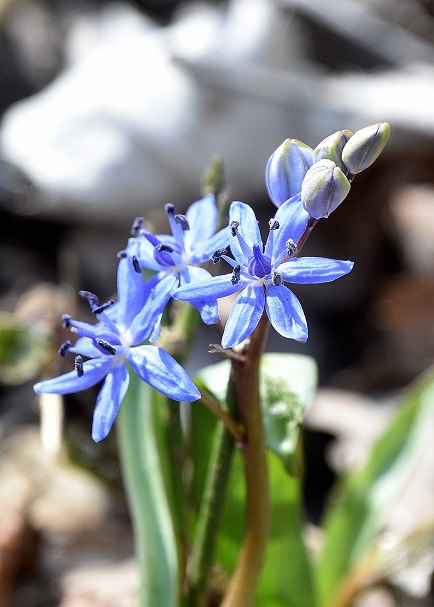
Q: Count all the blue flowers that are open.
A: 3